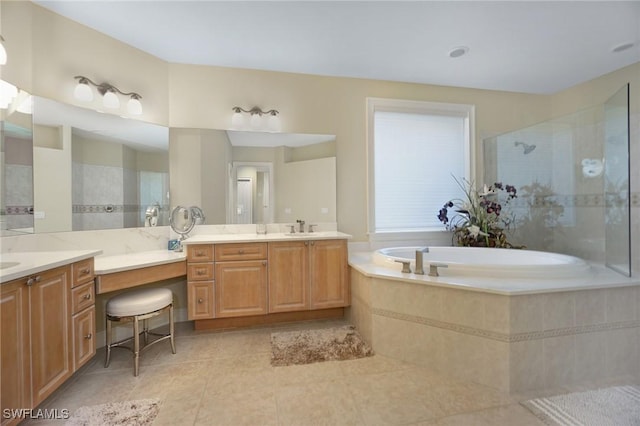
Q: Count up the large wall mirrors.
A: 3